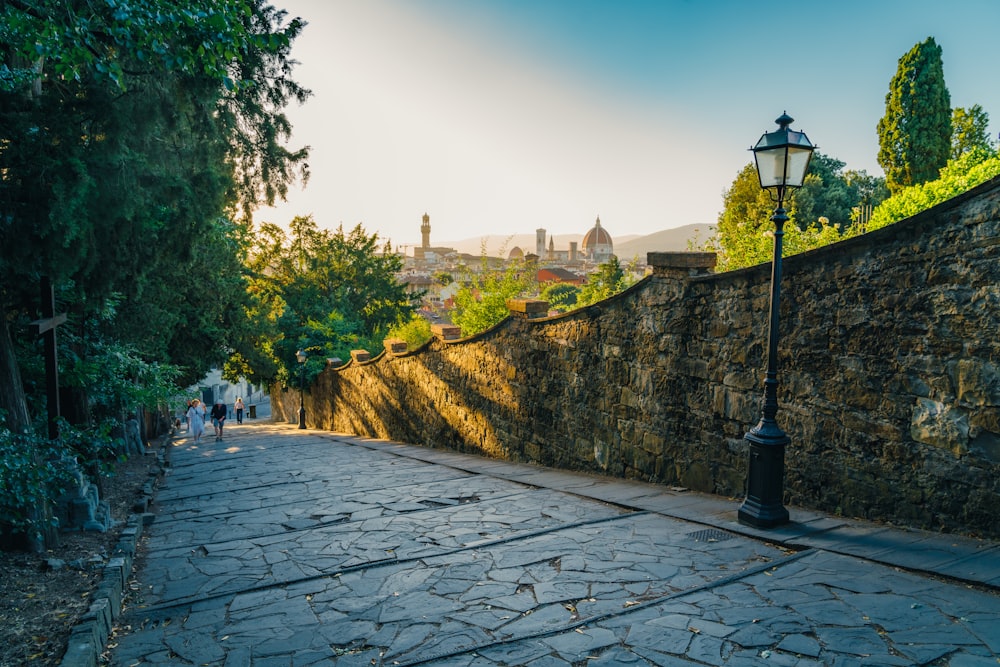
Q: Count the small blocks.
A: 6